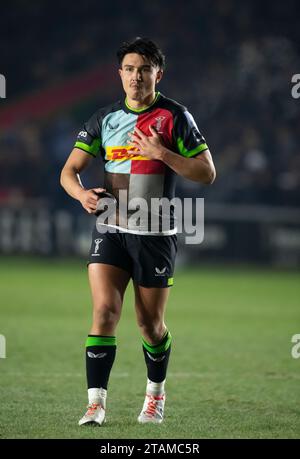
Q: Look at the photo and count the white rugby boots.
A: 2